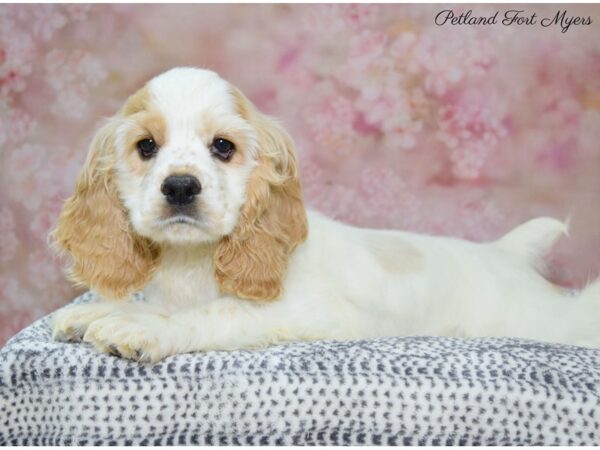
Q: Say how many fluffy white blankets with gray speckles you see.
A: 1